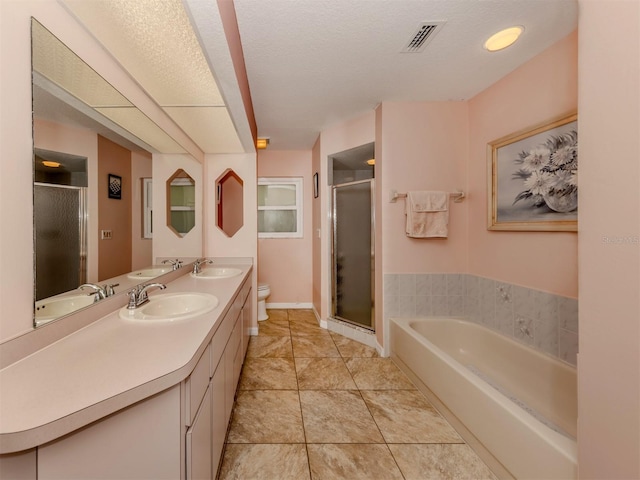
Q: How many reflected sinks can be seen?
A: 2